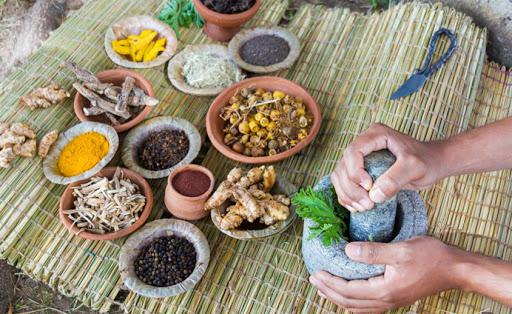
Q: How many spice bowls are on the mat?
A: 12